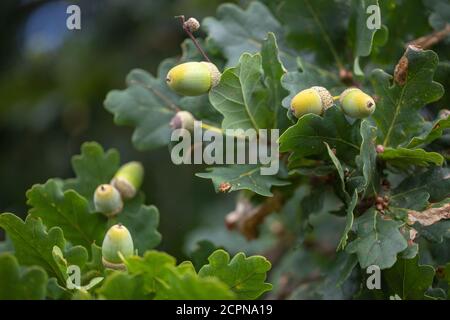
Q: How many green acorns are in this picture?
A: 6